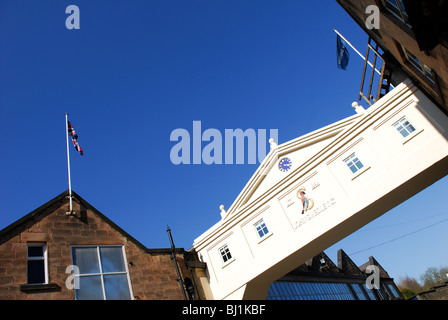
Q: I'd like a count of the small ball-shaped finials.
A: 3